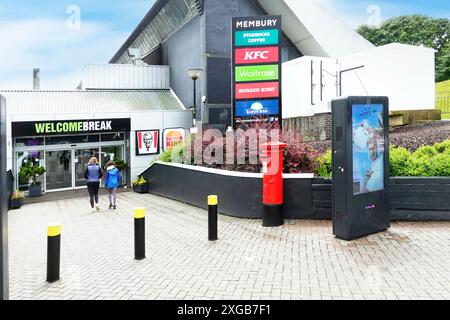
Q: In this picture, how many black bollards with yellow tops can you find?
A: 3